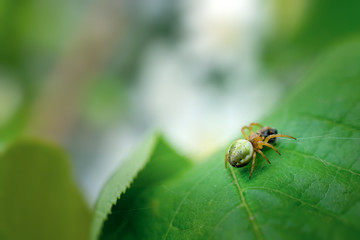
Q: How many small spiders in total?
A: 1